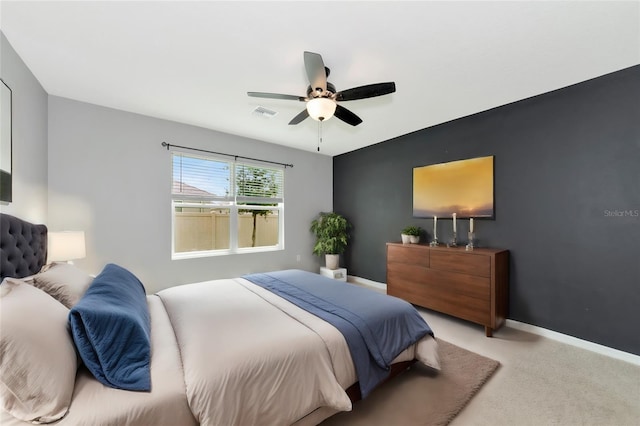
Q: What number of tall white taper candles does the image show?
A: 3